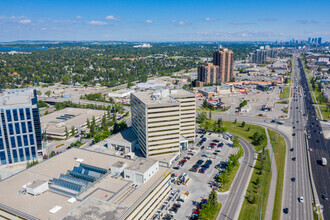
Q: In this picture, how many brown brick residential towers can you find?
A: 2